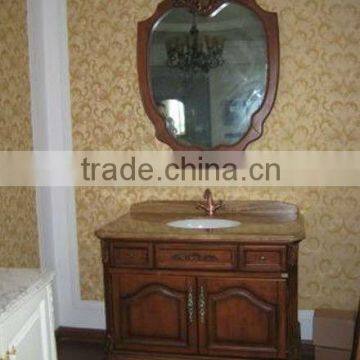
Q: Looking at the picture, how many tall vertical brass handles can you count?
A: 2